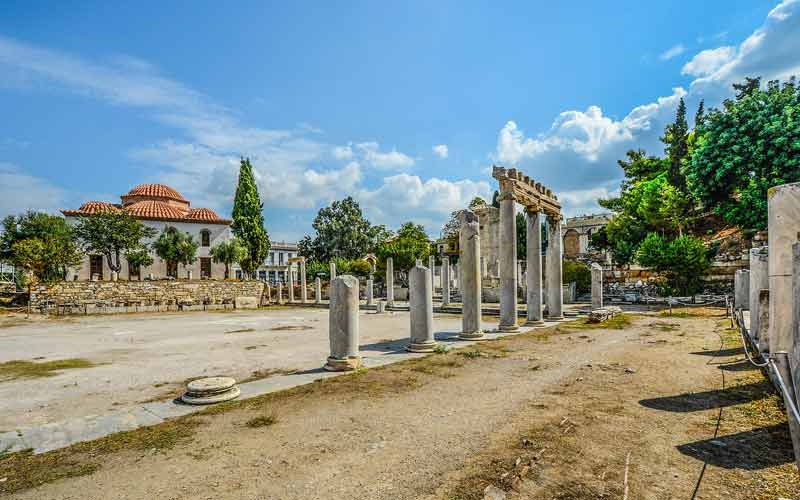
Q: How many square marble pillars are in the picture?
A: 0